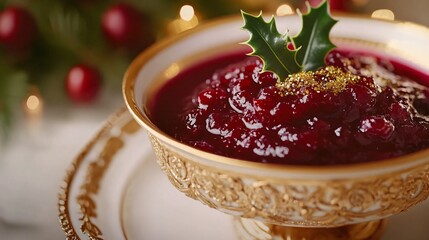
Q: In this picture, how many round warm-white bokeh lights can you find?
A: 4